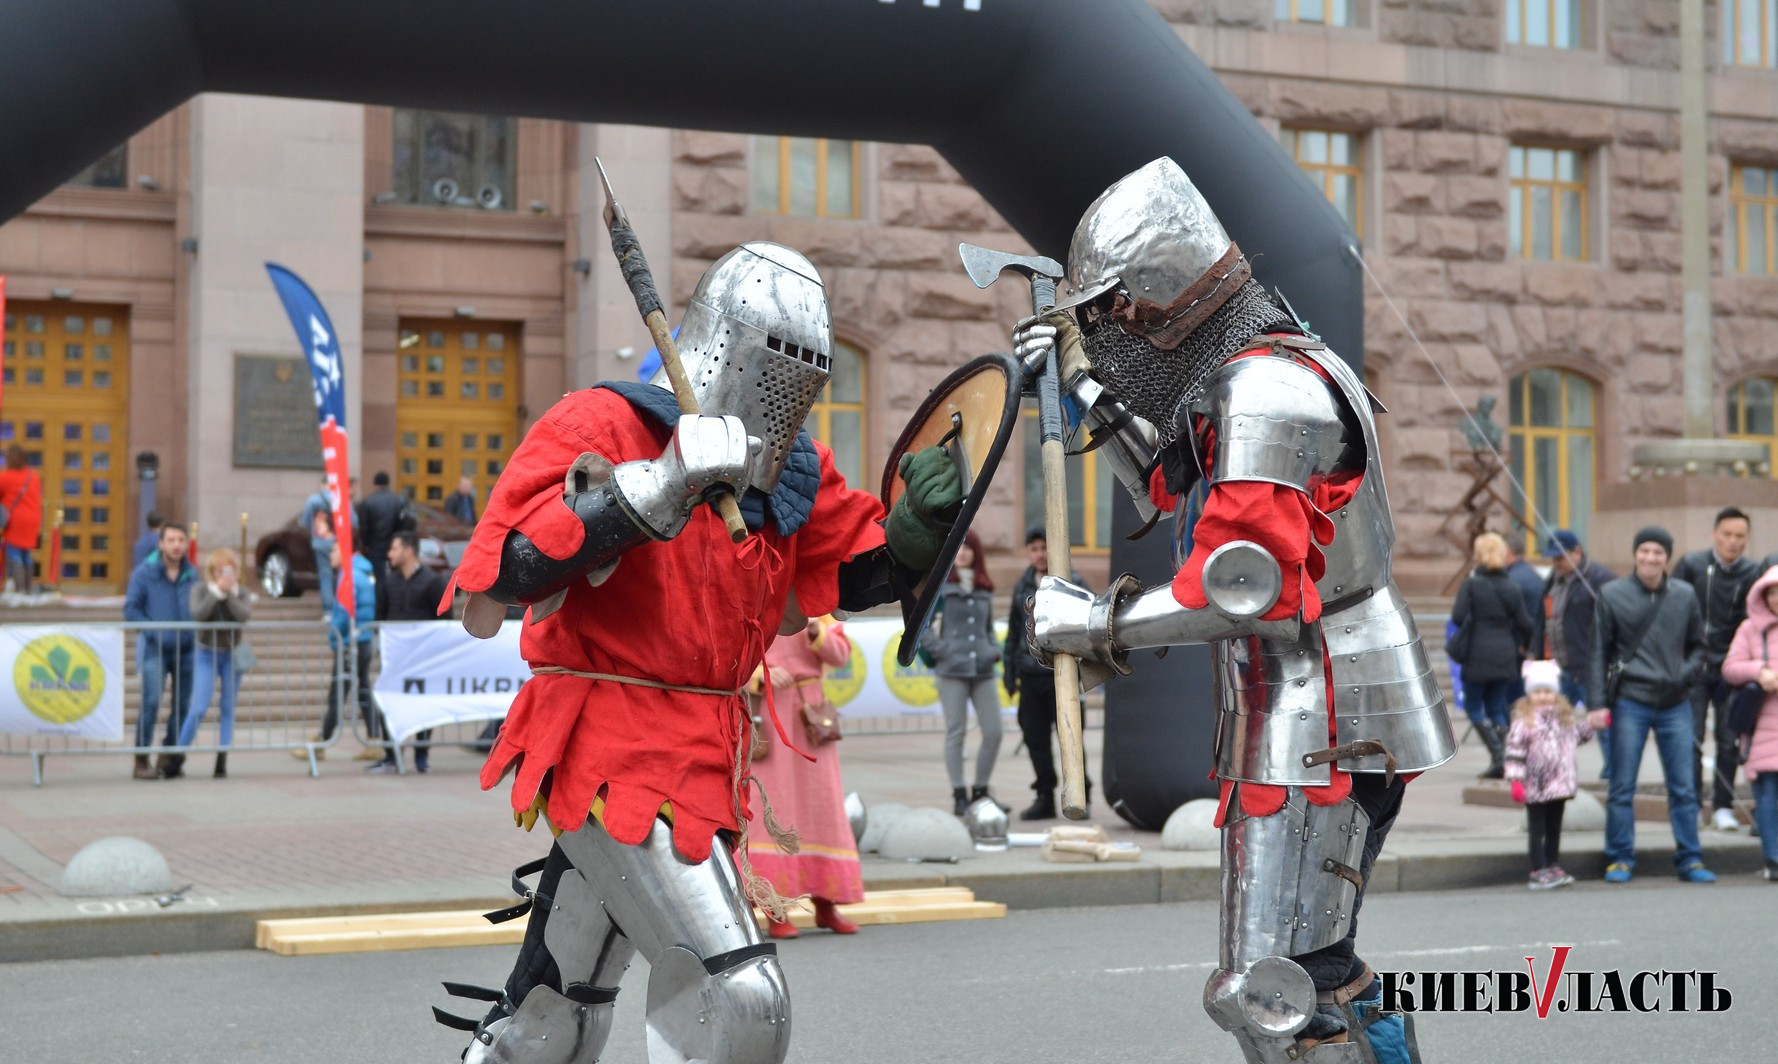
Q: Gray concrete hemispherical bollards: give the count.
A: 5